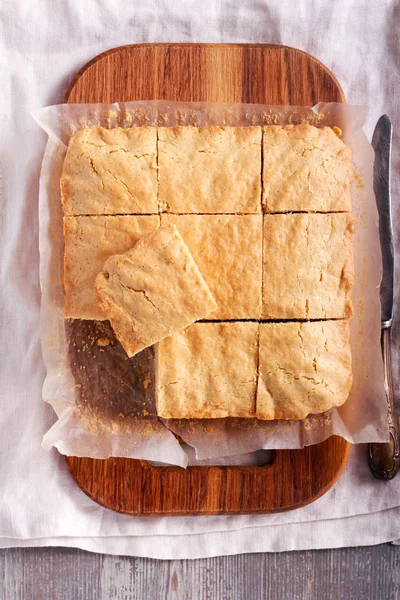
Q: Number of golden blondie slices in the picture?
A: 9